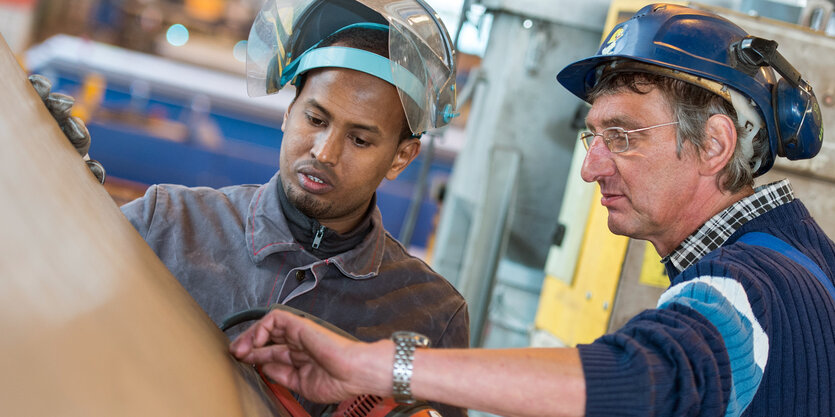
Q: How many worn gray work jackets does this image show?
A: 1